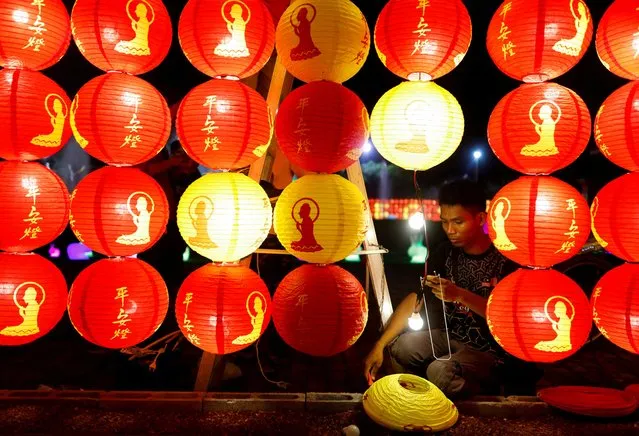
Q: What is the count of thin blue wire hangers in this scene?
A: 0